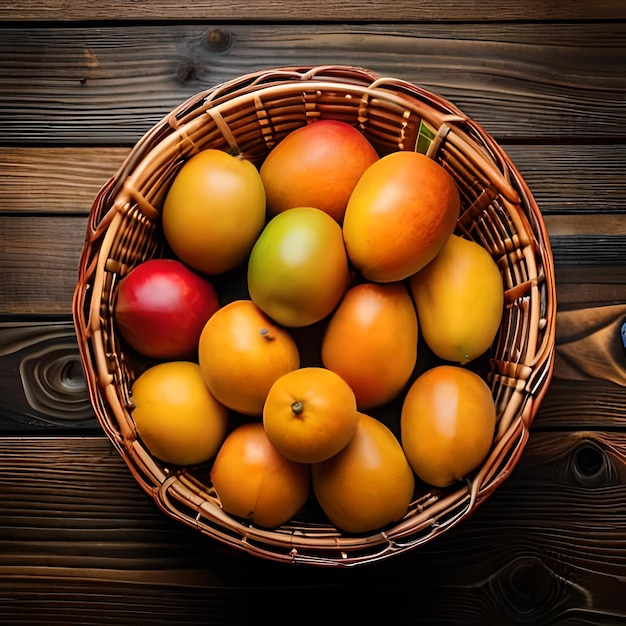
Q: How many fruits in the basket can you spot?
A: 13